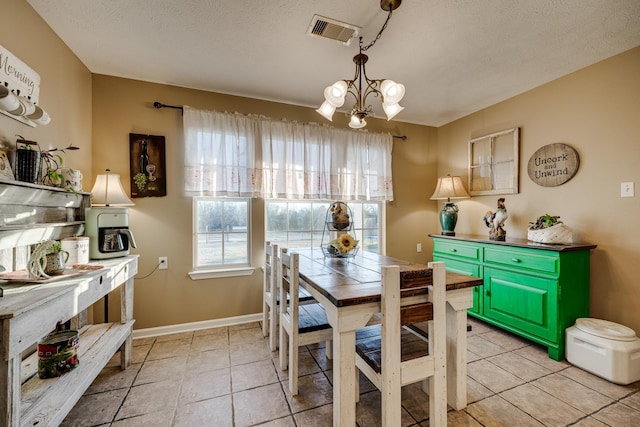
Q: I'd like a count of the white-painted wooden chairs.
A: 3